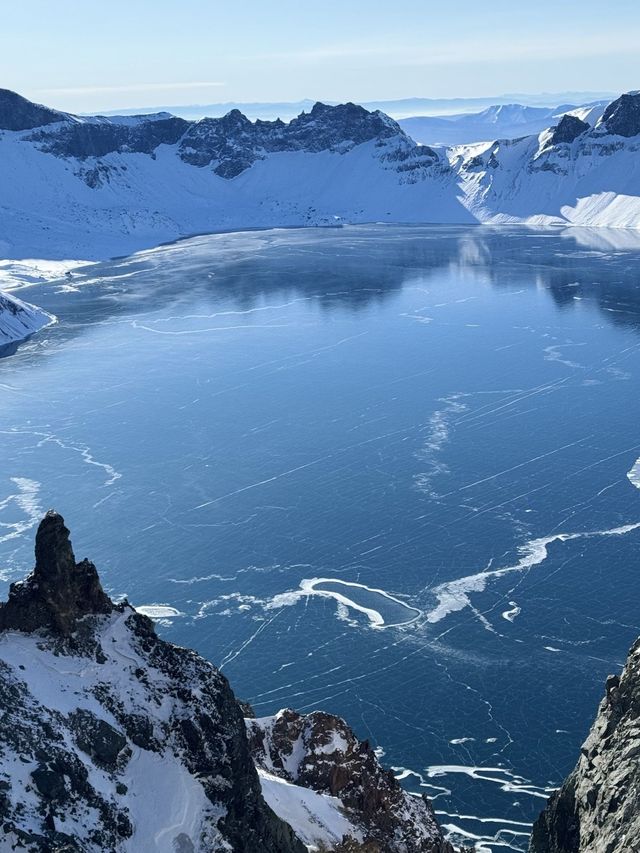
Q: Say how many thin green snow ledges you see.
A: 0